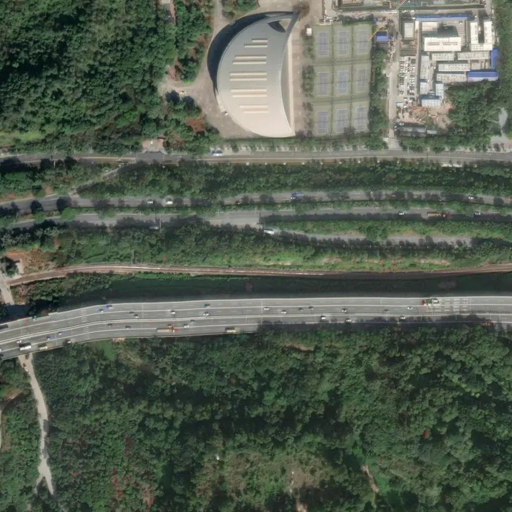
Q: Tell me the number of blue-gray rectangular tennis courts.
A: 9